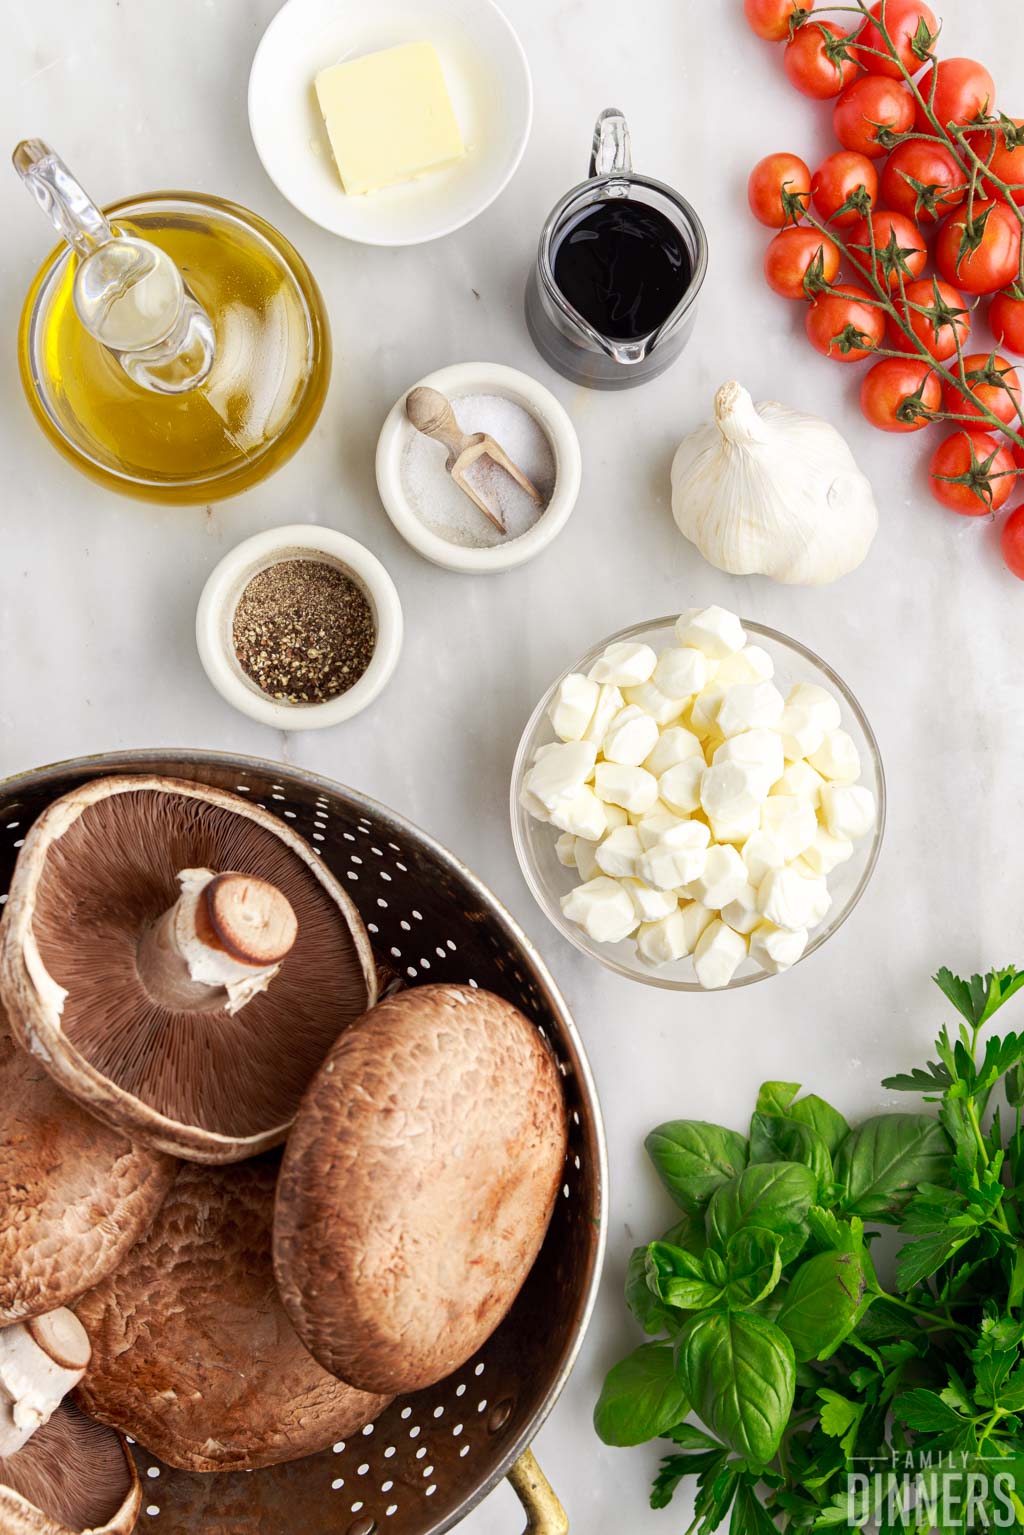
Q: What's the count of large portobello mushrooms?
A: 5